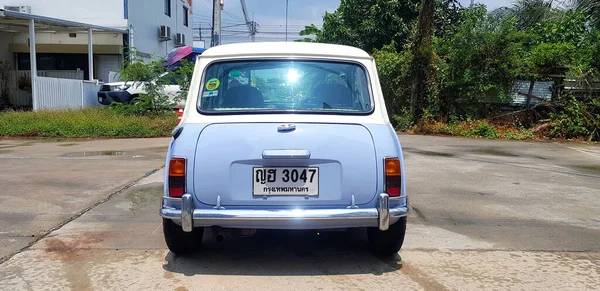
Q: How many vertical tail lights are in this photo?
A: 2